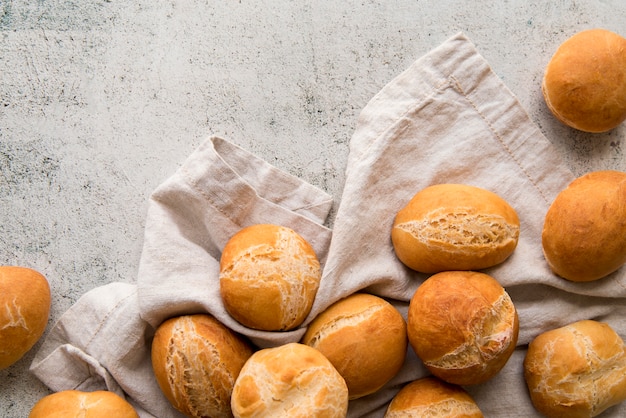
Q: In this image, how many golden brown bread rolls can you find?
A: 12